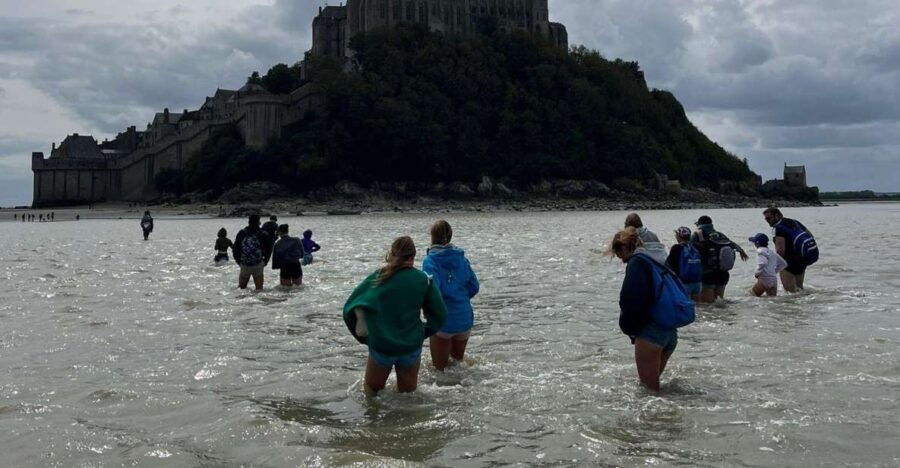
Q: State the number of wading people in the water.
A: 14